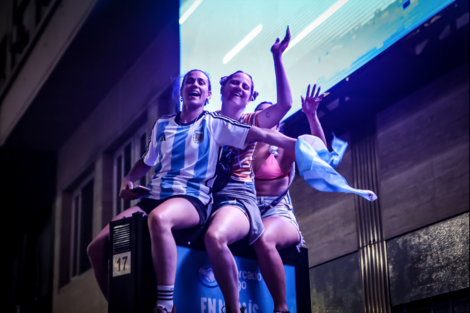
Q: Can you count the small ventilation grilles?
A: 1